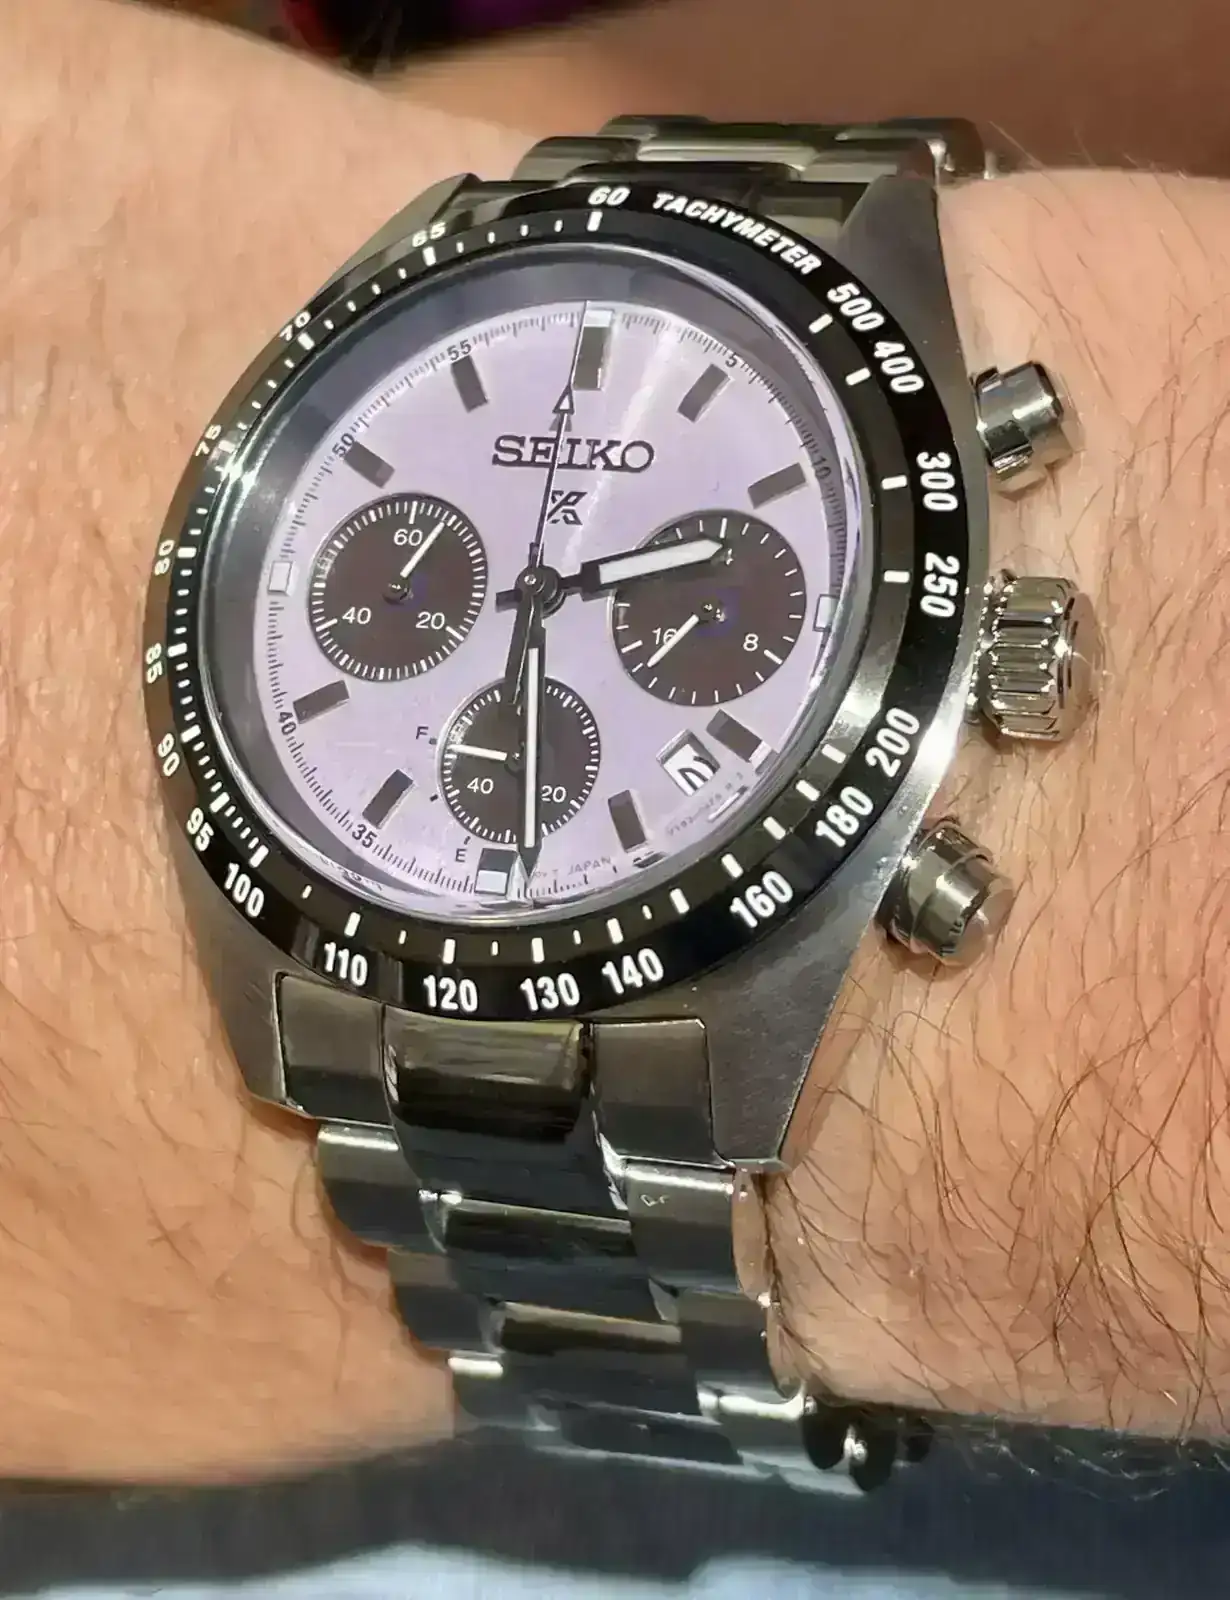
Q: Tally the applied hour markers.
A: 12